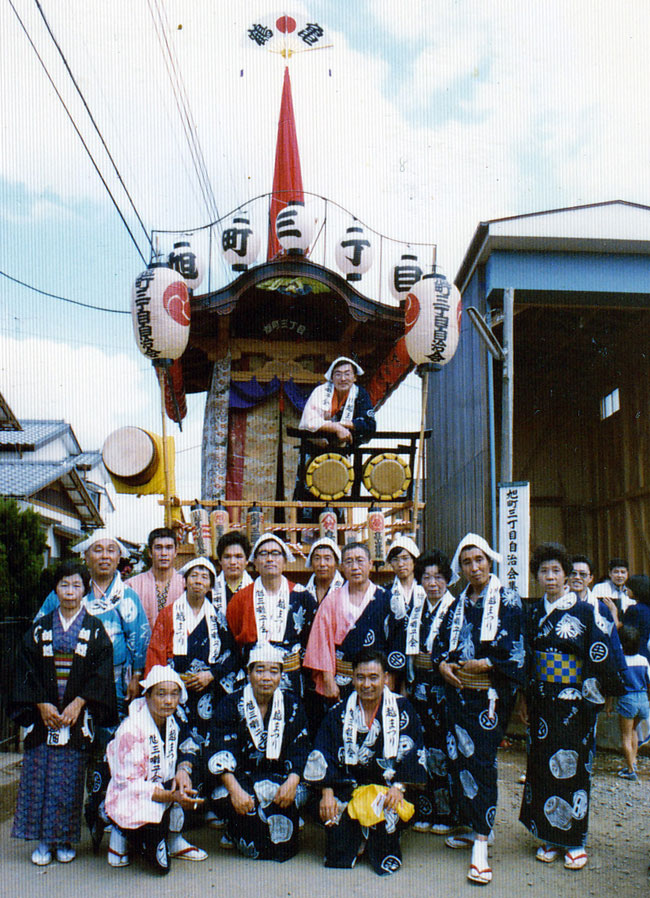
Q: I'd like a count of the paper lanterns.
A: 12